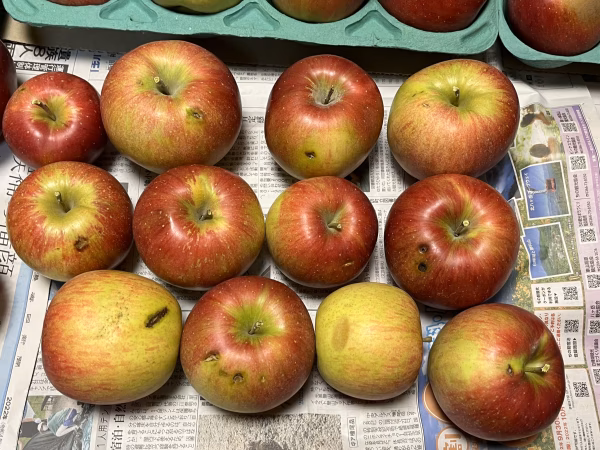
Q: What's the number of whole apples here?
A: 12